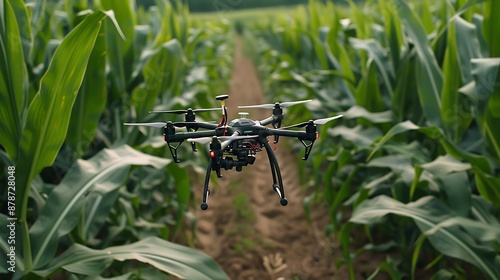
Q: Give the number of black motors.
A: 5